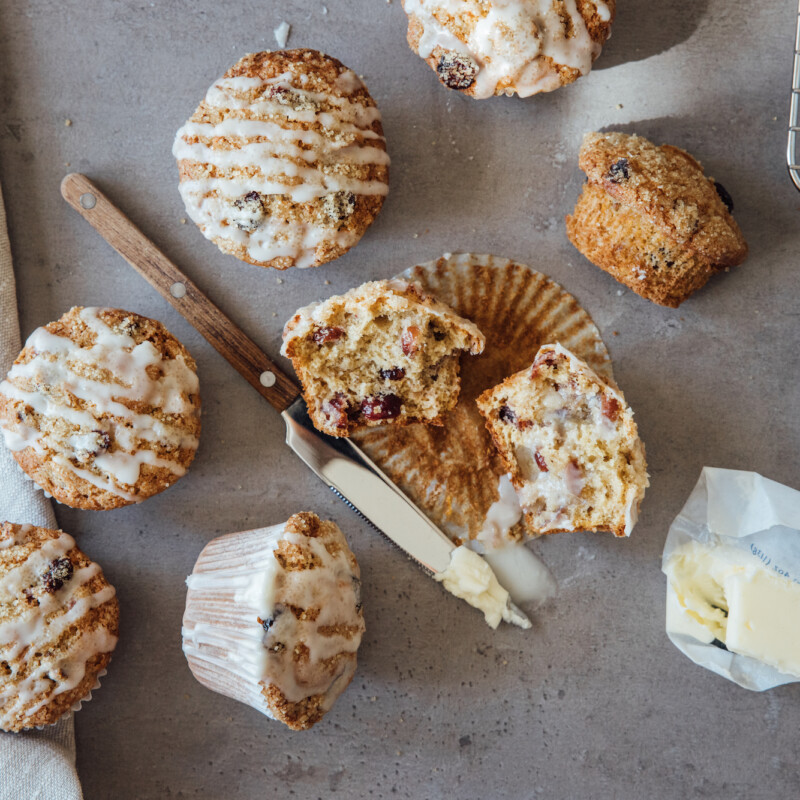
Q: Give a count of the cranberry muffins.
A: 7